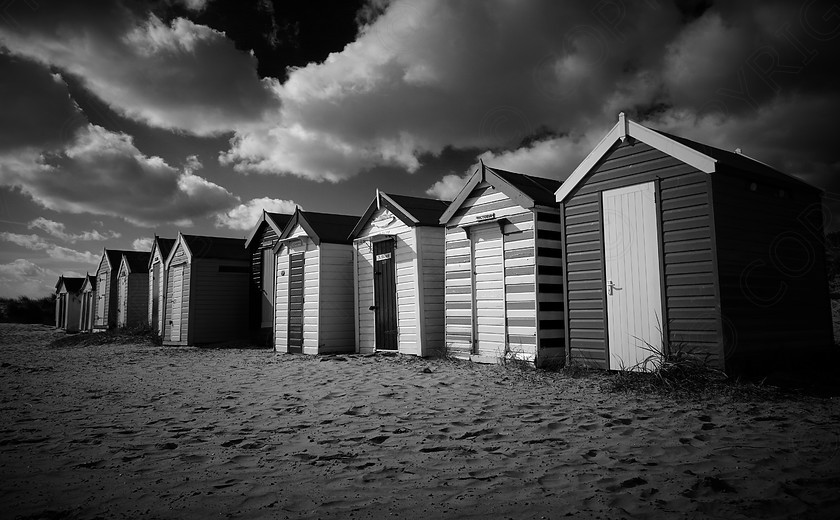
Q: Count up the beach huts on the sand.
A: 11